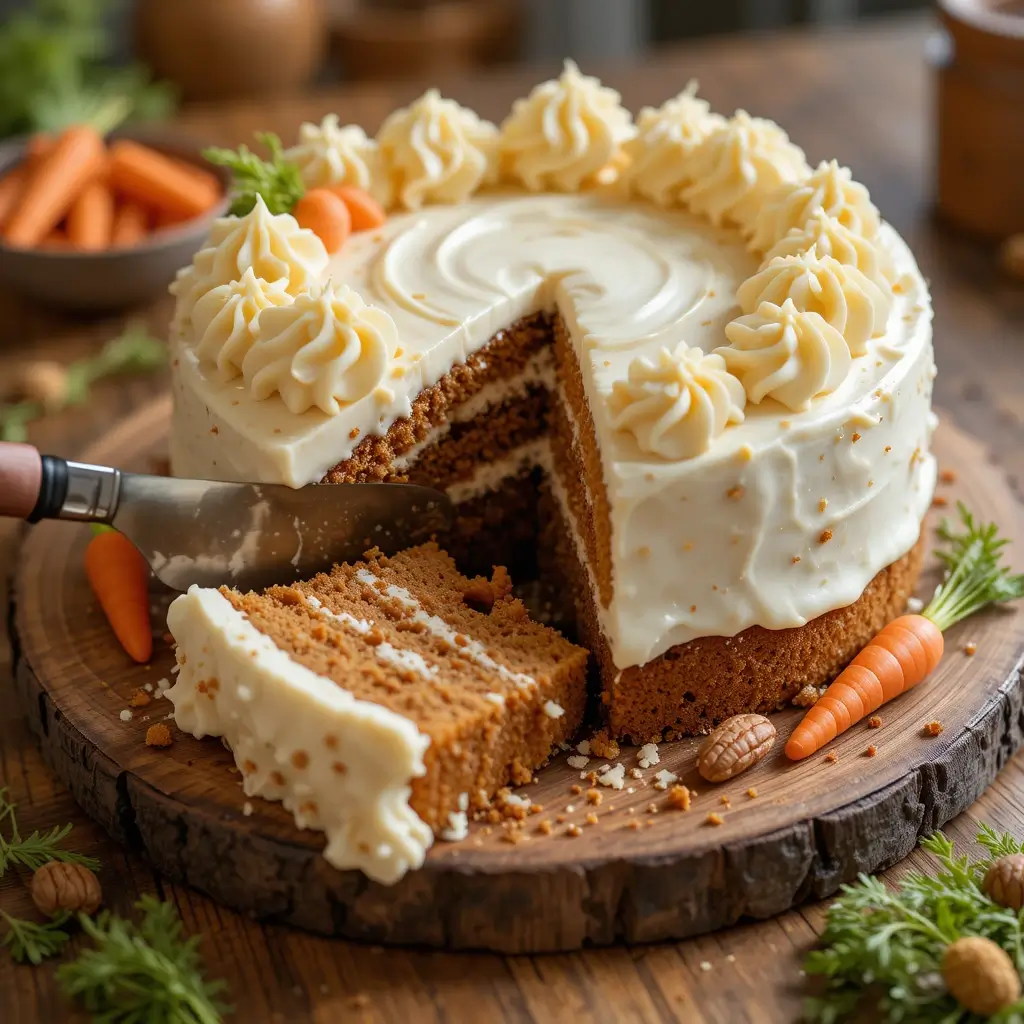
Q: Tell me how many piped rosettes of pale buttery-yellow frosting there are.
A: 13